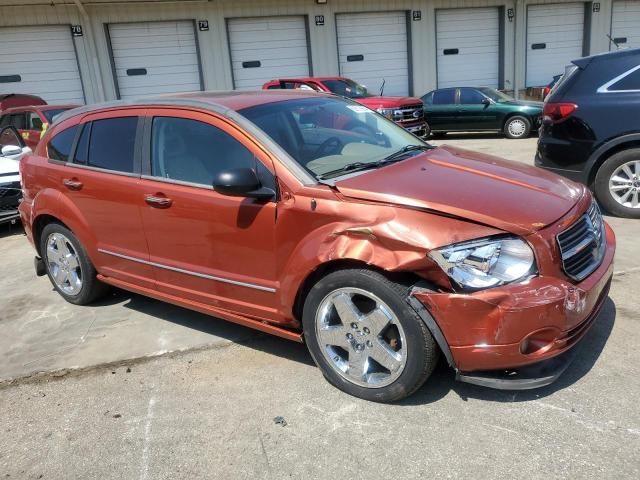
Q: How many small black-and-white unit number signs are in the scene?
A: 6